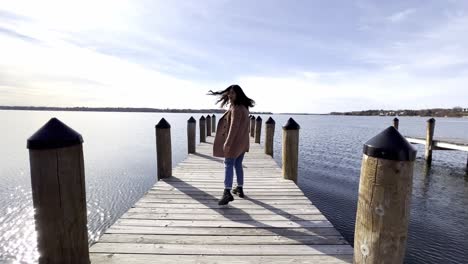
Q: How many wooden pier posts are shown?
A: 14